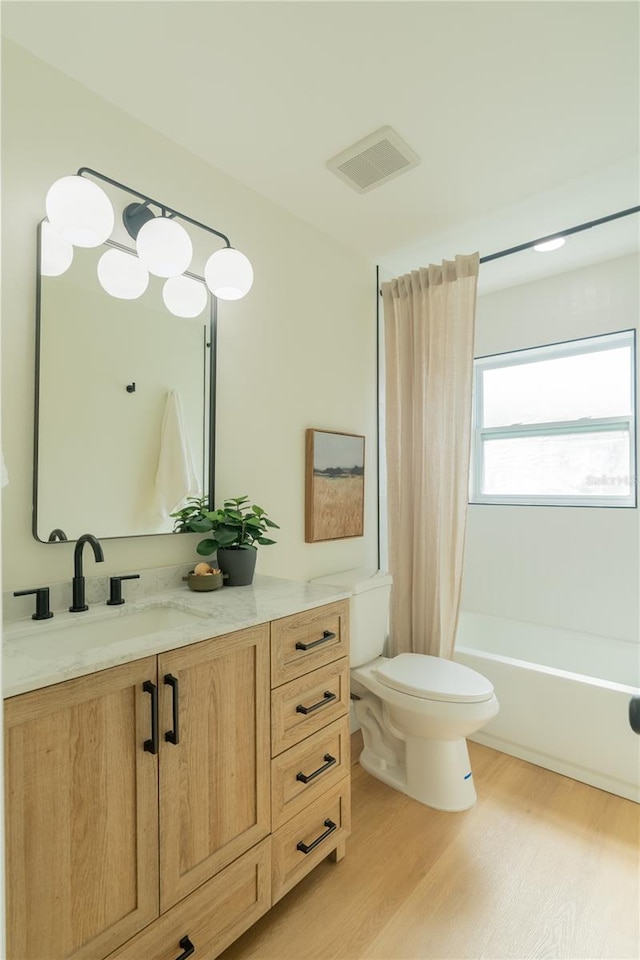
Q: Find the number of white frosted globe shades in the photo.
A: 3